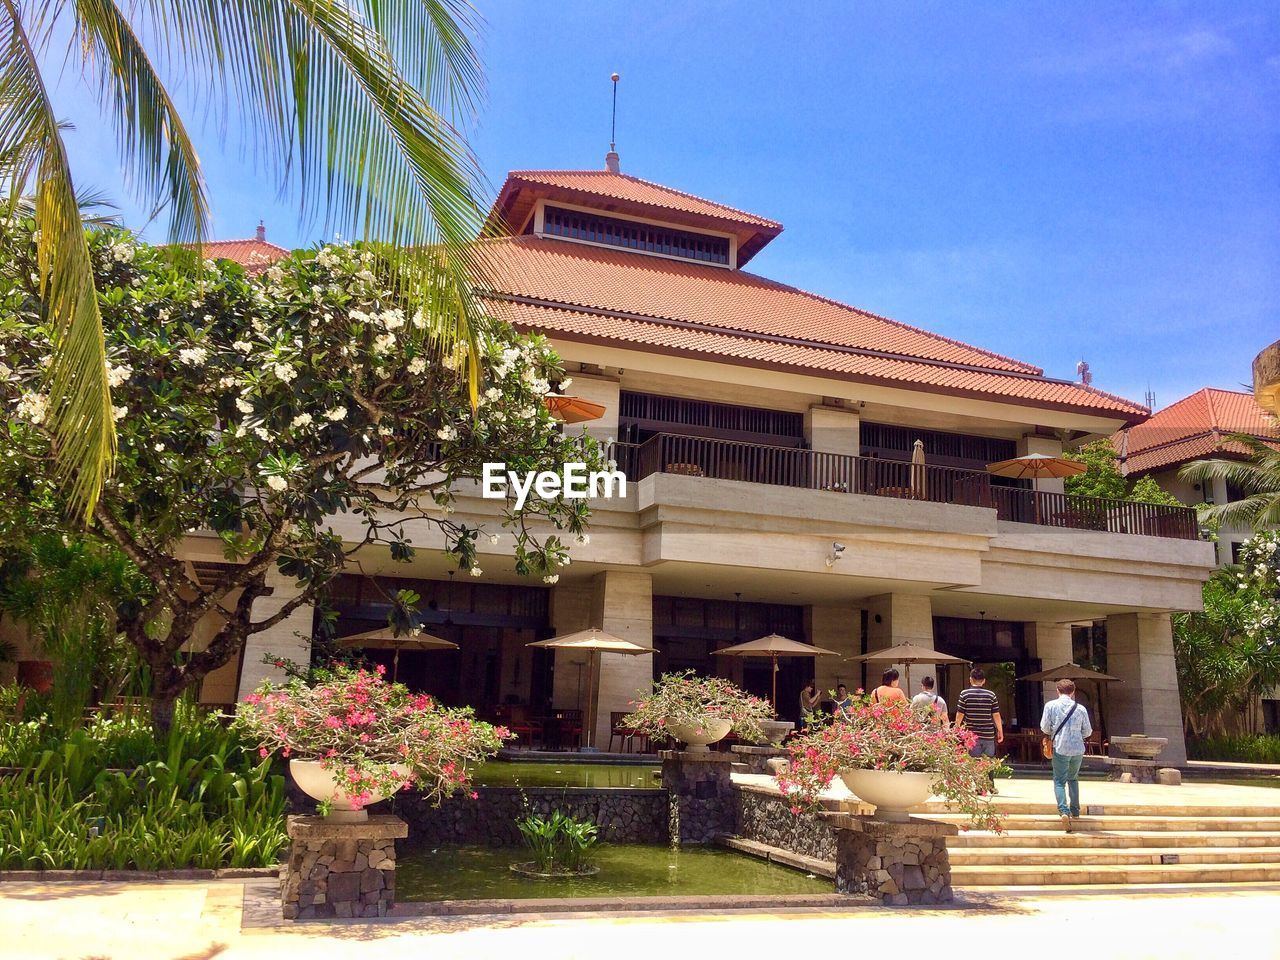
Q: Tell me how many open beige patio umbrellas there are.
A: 5